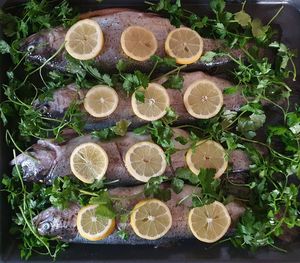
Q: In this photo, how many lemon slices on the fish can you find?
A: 12